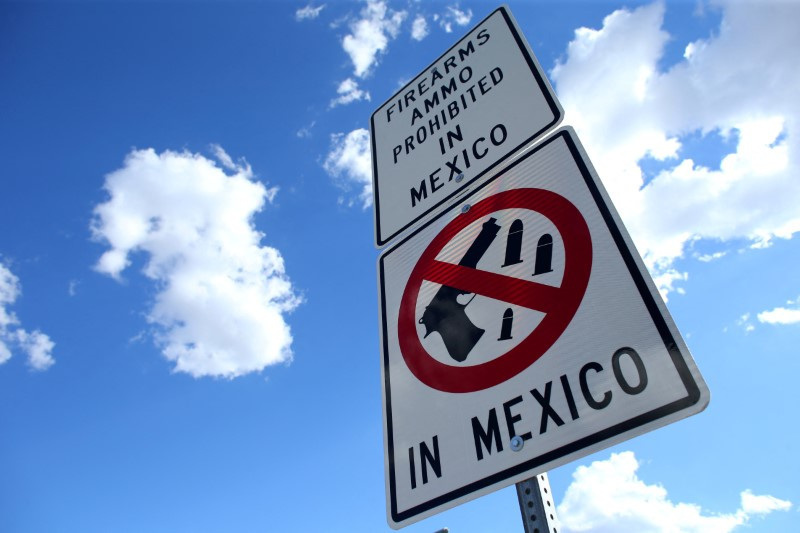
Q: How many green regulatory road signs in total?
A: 0